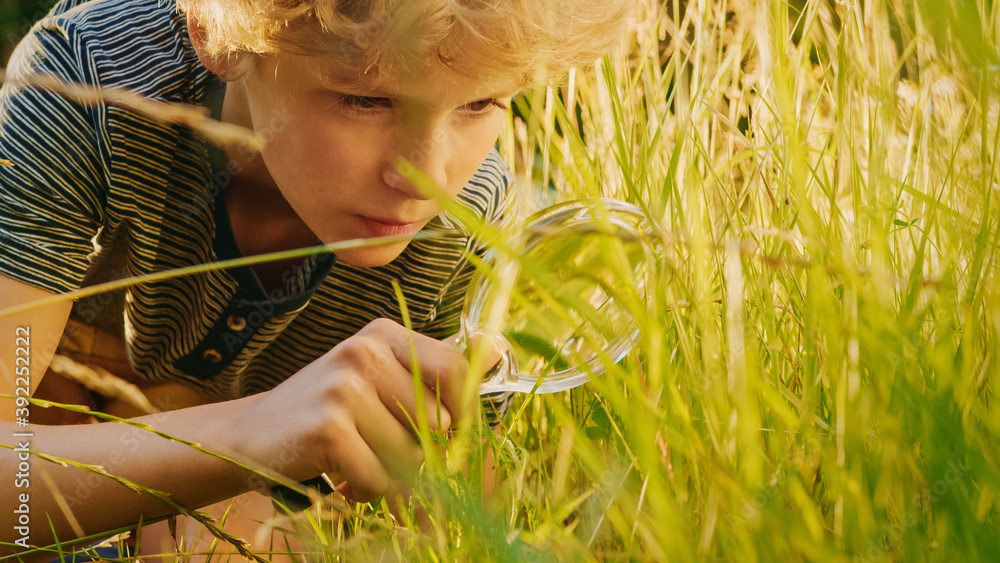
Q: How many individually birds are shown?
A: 0